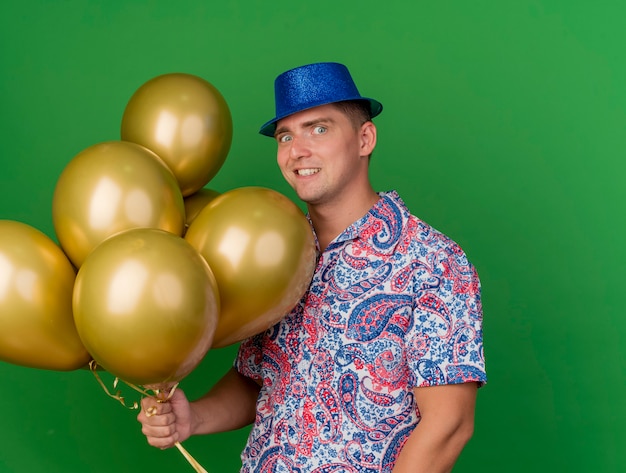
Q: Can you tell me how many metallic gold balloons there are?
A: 6